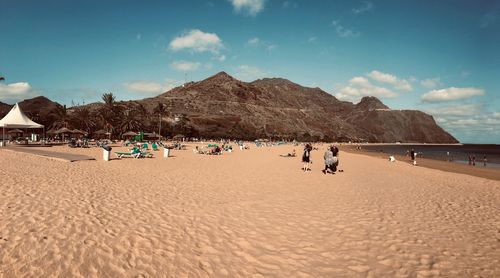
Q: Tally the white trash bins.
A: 2